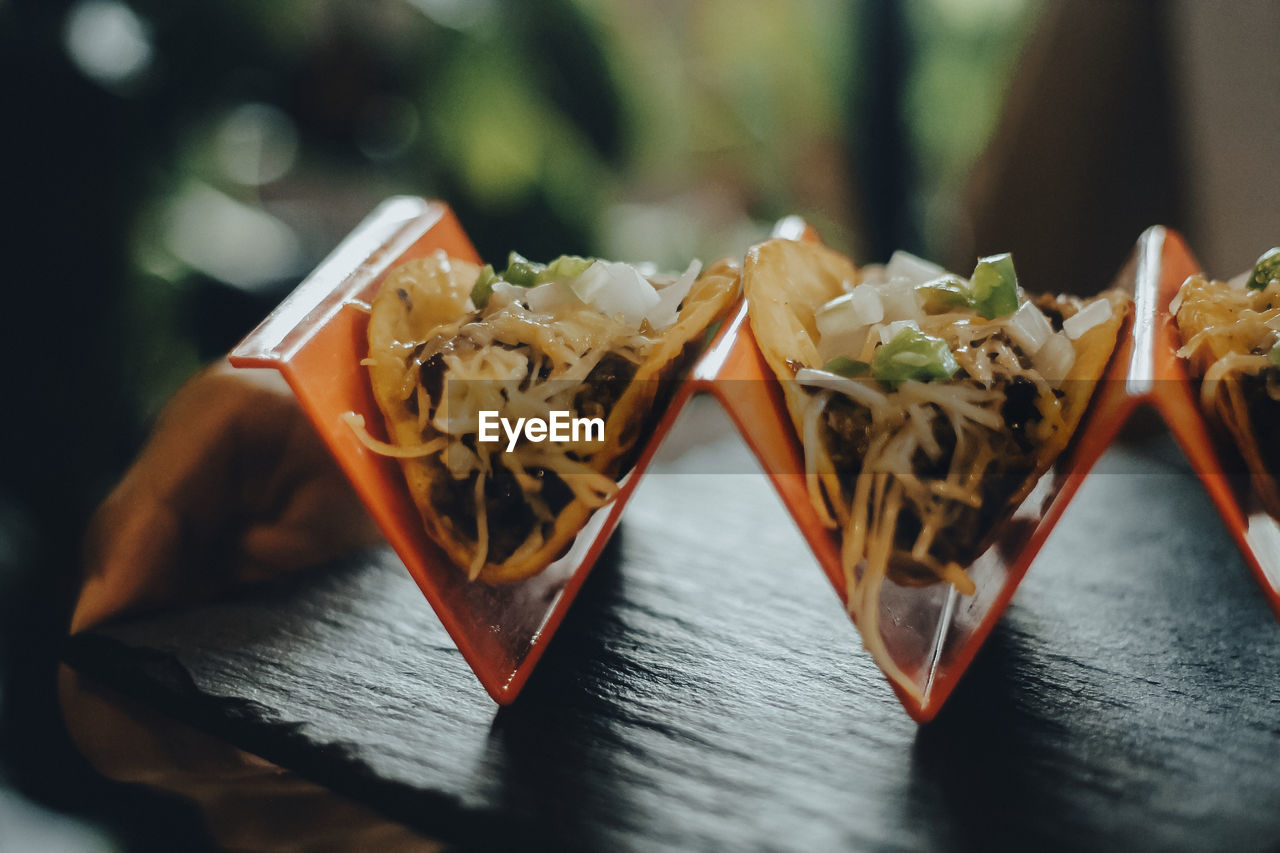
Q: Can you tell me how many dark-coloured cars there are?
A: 0